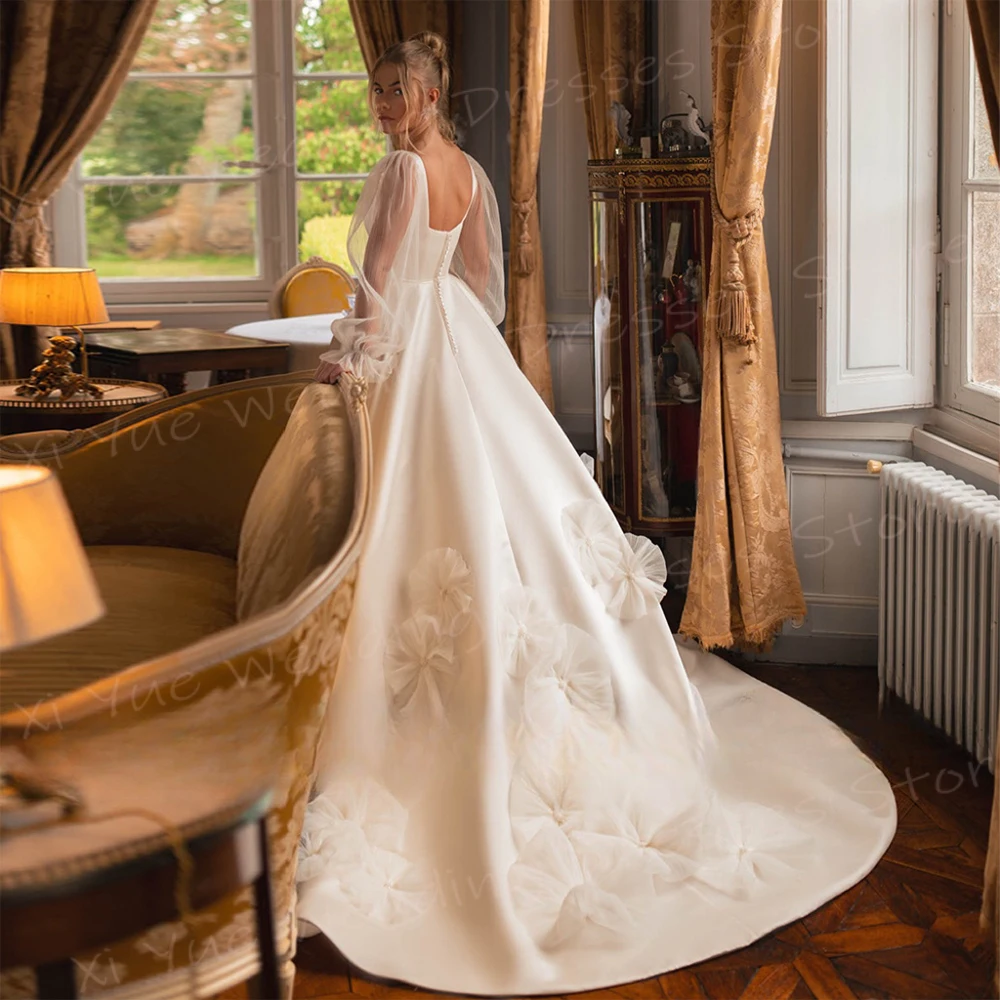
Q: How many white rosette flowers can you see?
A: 13